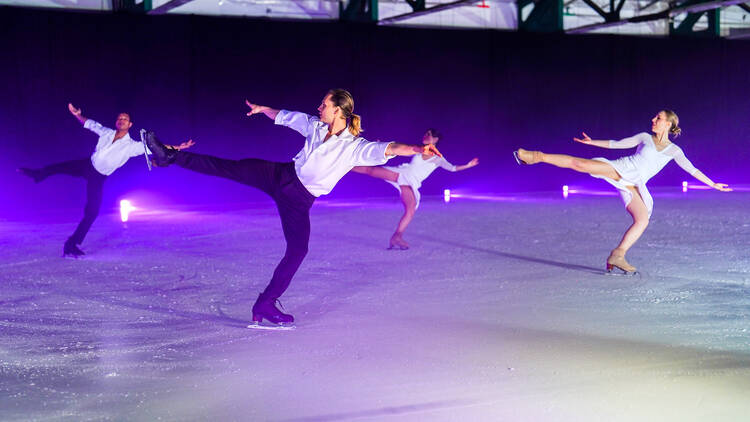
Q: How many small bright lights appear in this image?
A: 4